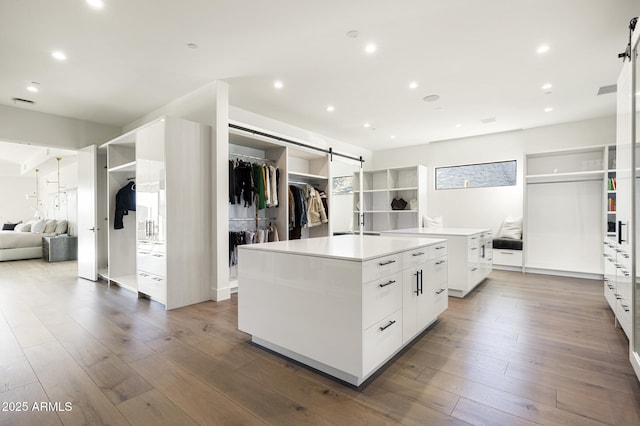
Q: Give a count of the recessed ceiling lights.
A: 13